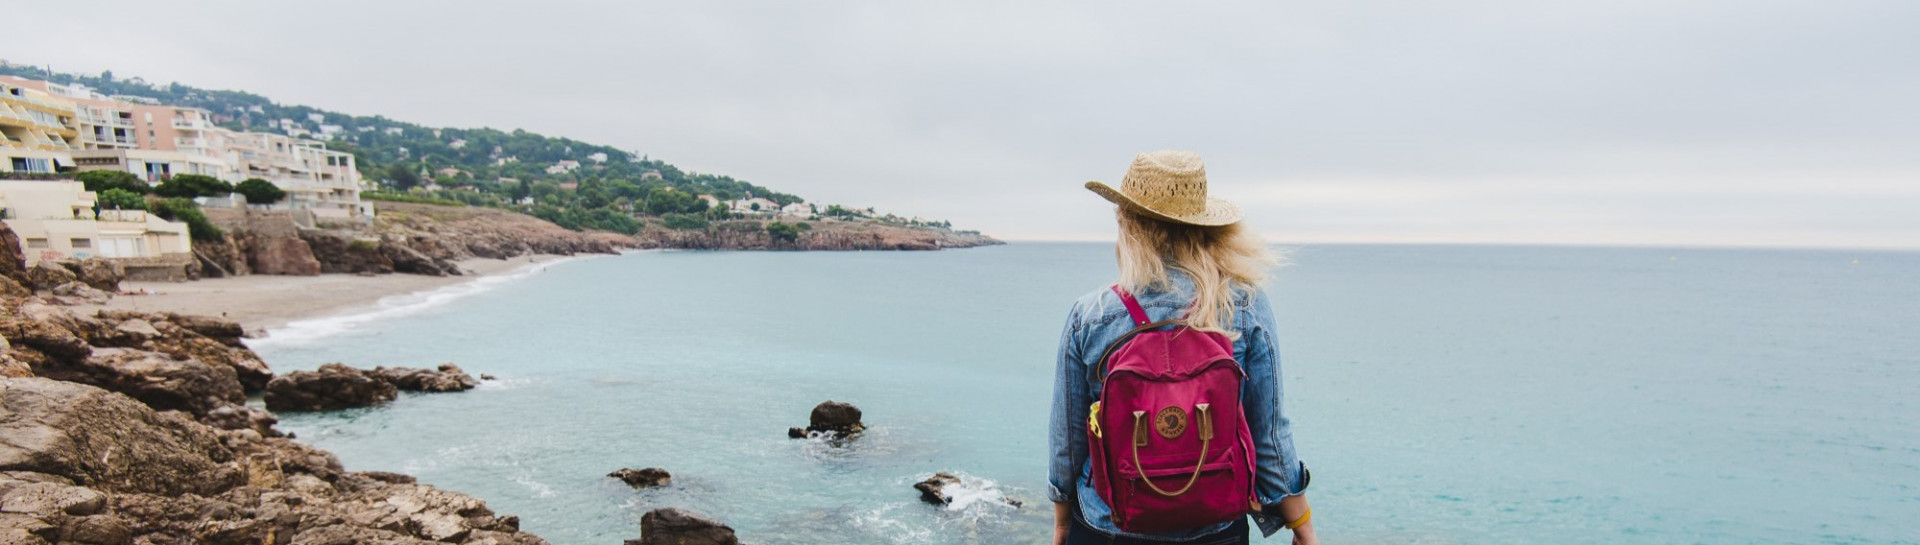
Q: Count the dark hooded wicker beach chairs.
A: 0